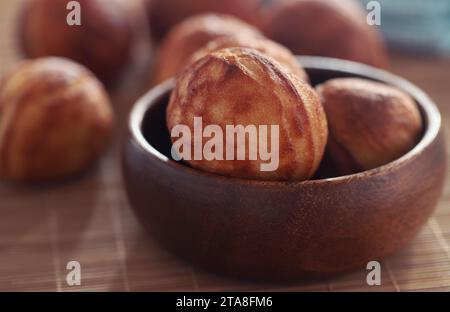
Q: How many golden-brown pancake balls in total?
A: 8